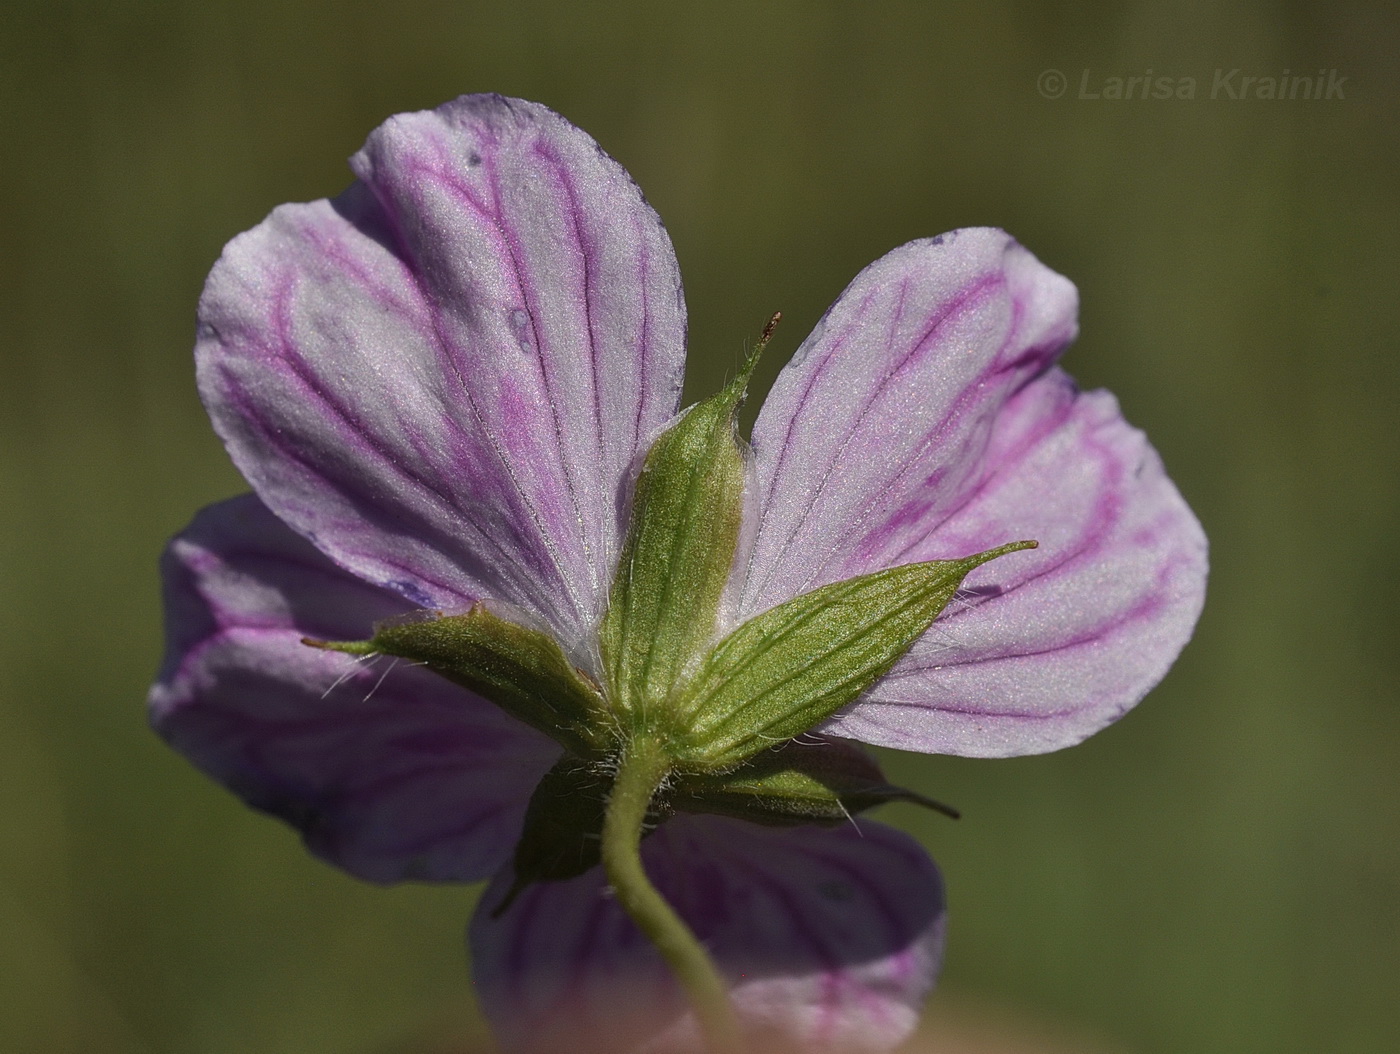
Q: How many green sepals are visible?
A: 5